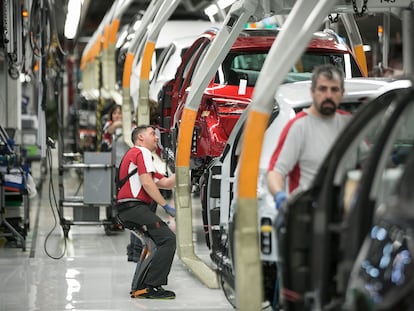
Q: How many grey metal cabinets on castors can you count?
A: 1